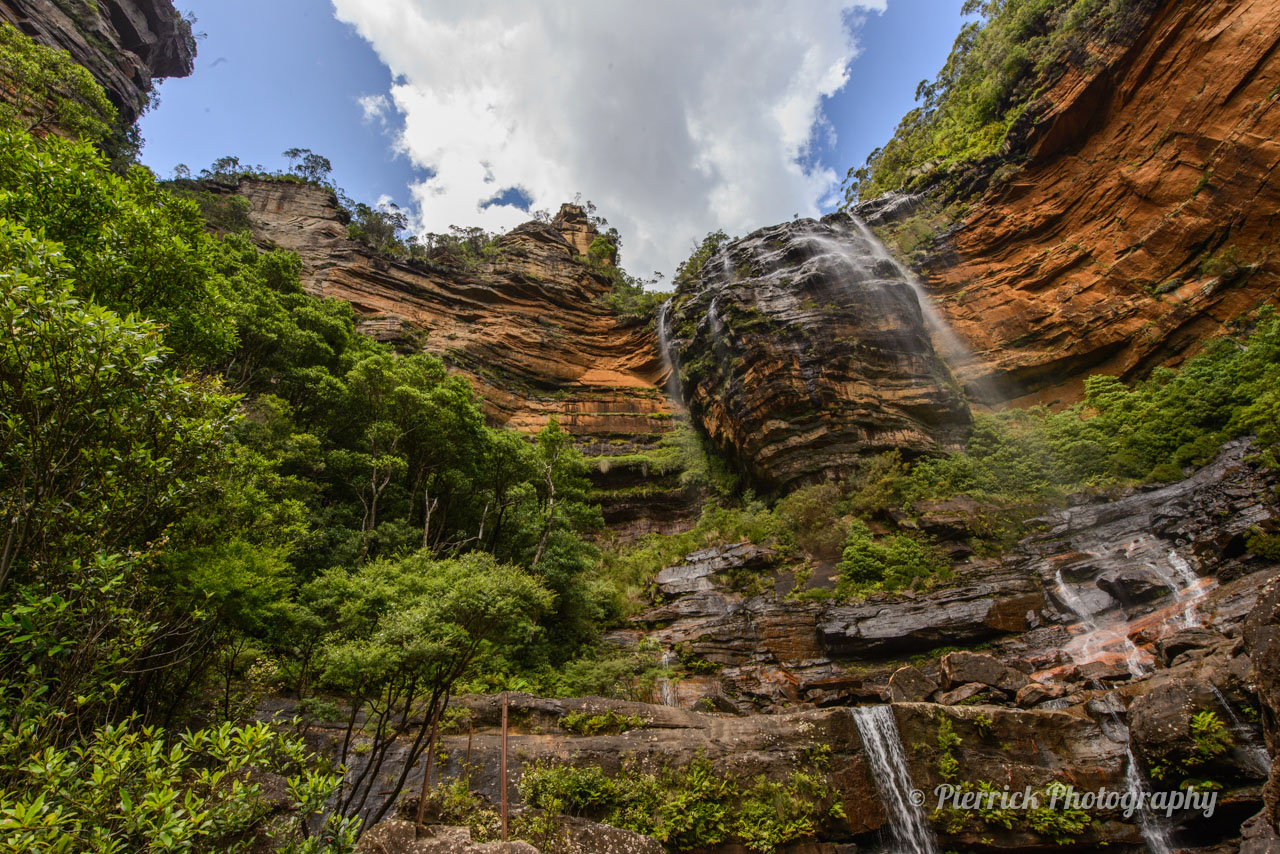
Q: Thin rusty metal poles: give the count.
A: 3